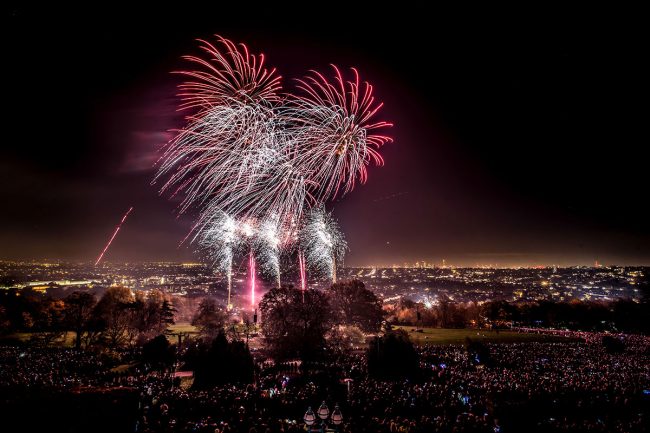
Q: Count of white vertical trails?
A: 3